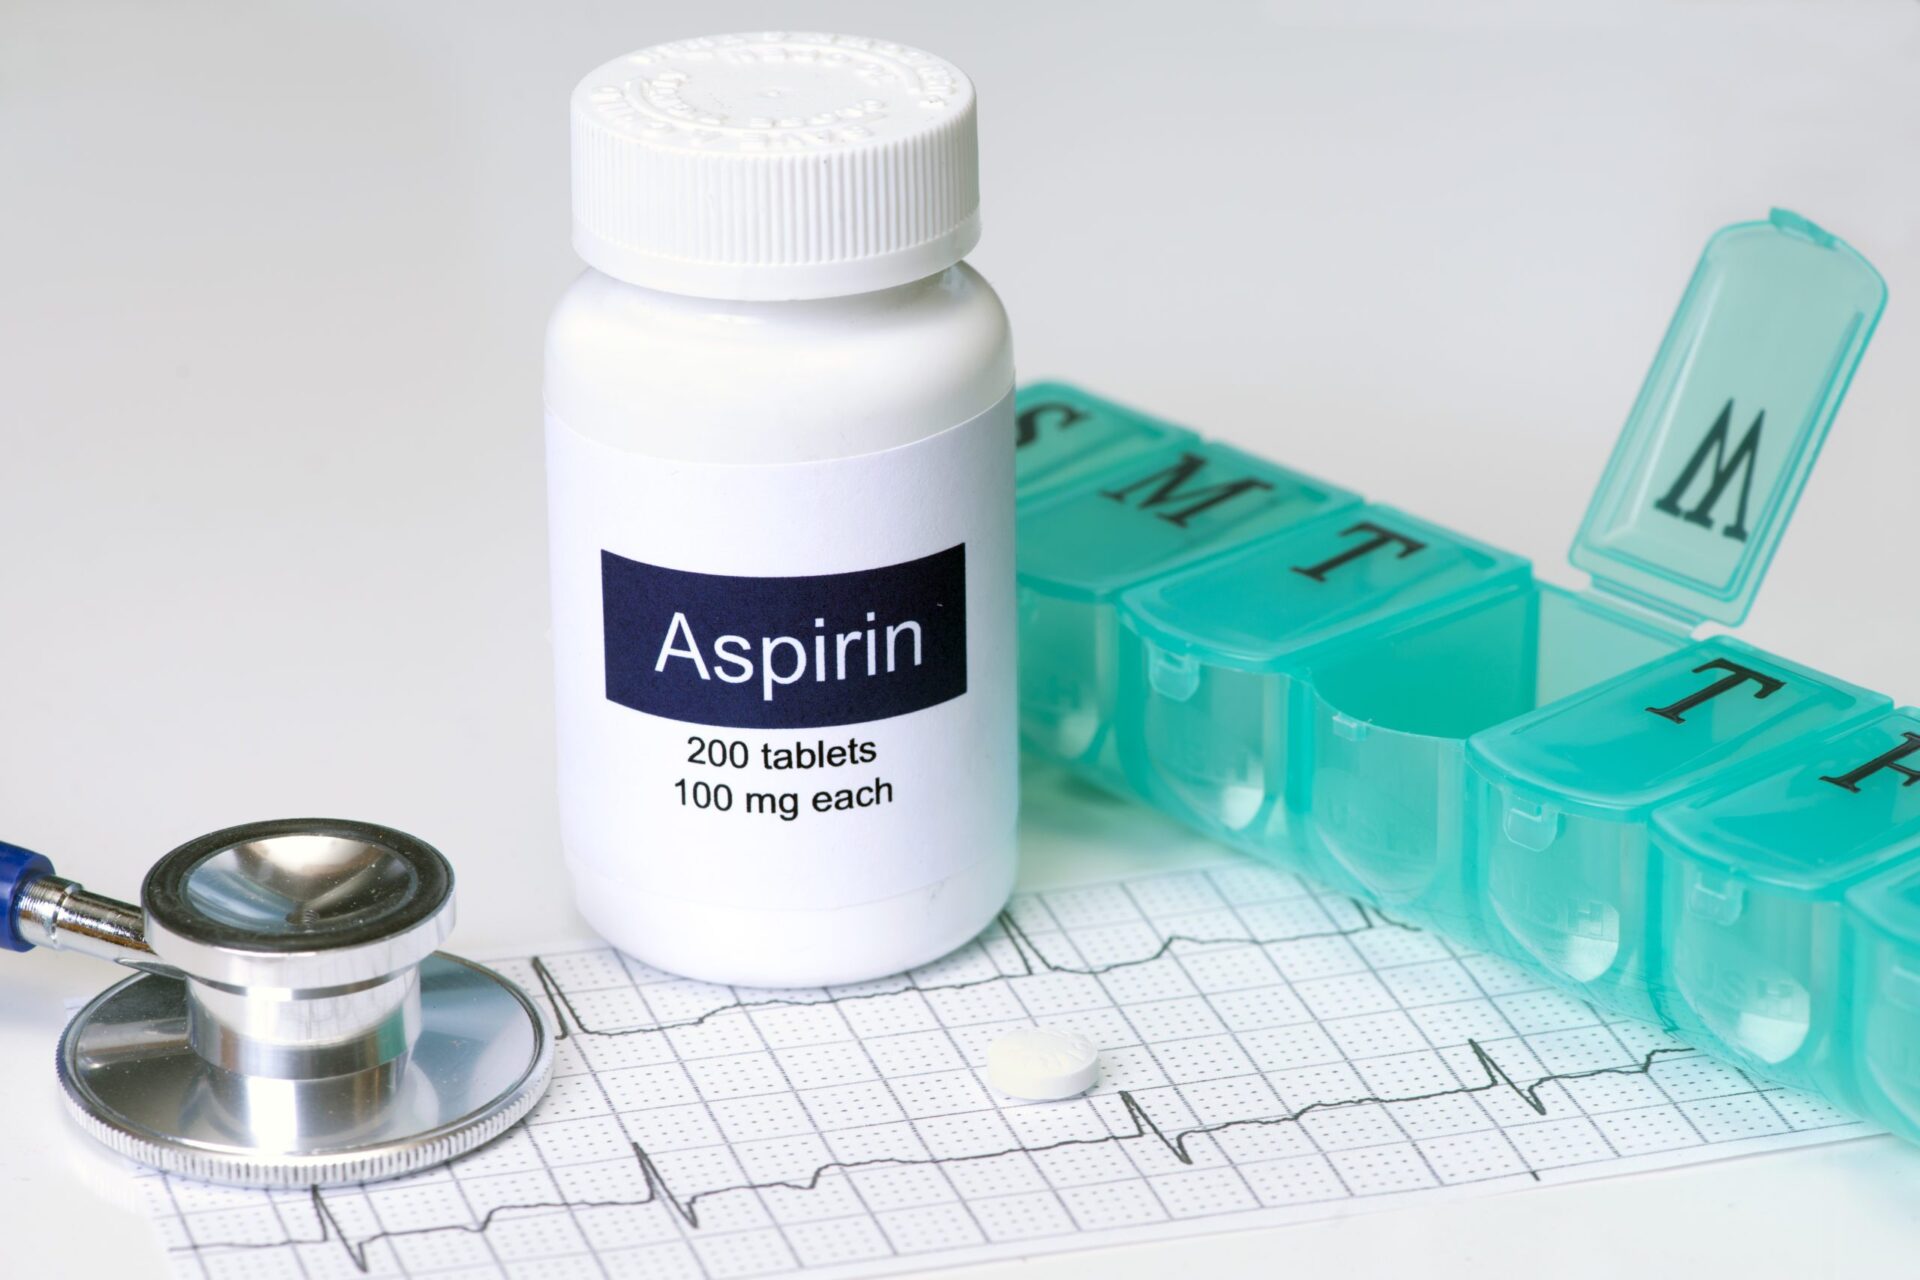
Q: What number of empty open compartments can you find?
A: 1